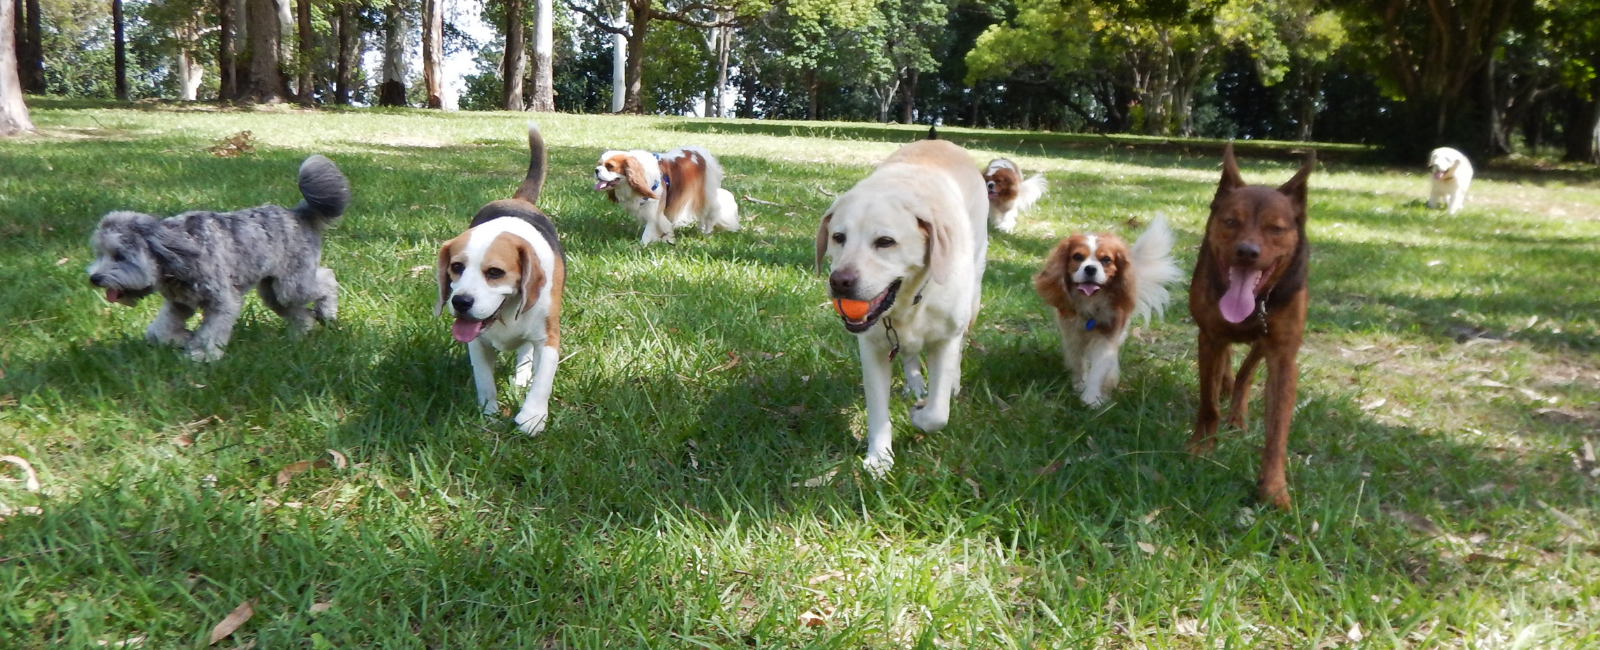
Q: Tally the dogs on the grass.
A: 8